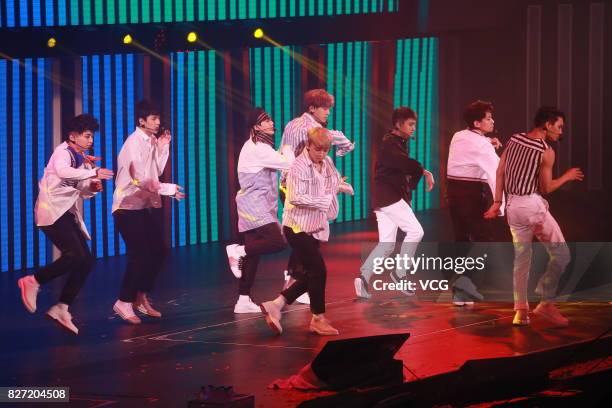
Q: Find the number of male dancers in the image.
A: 8